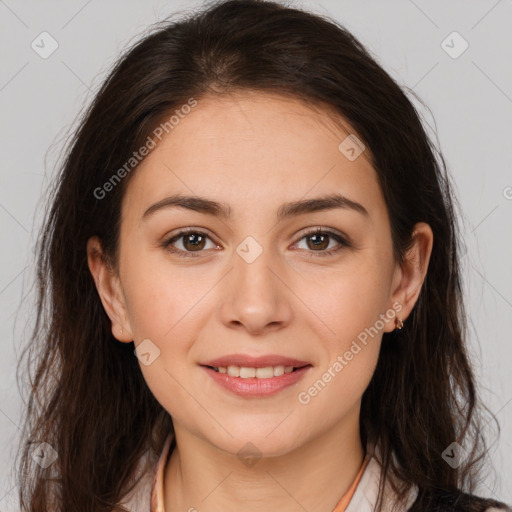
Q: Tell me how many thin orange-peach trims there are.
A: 2